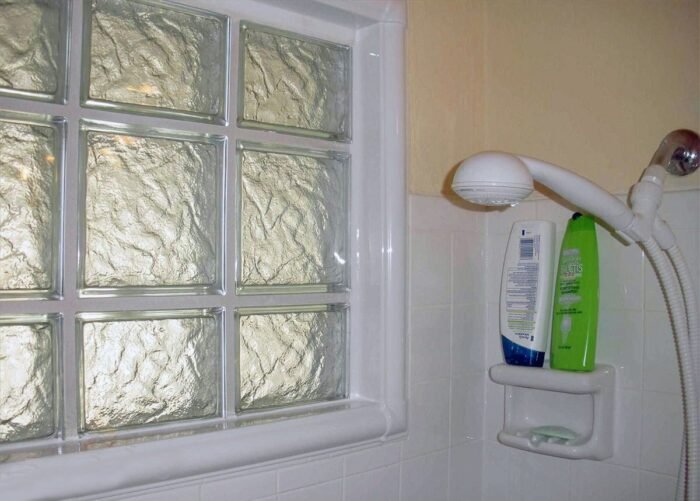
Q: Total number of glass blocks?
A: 9